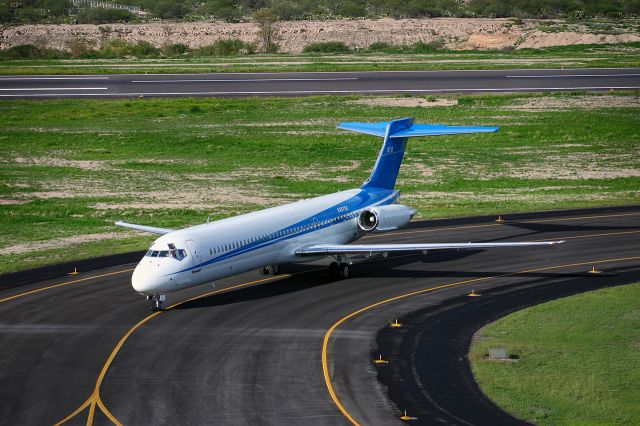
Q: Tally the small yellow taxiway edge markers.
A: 7